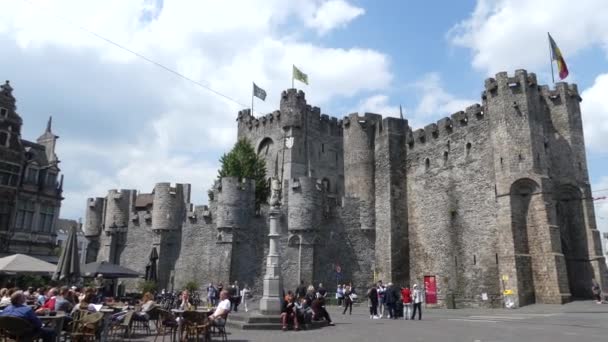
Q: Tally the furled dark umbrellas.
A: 2